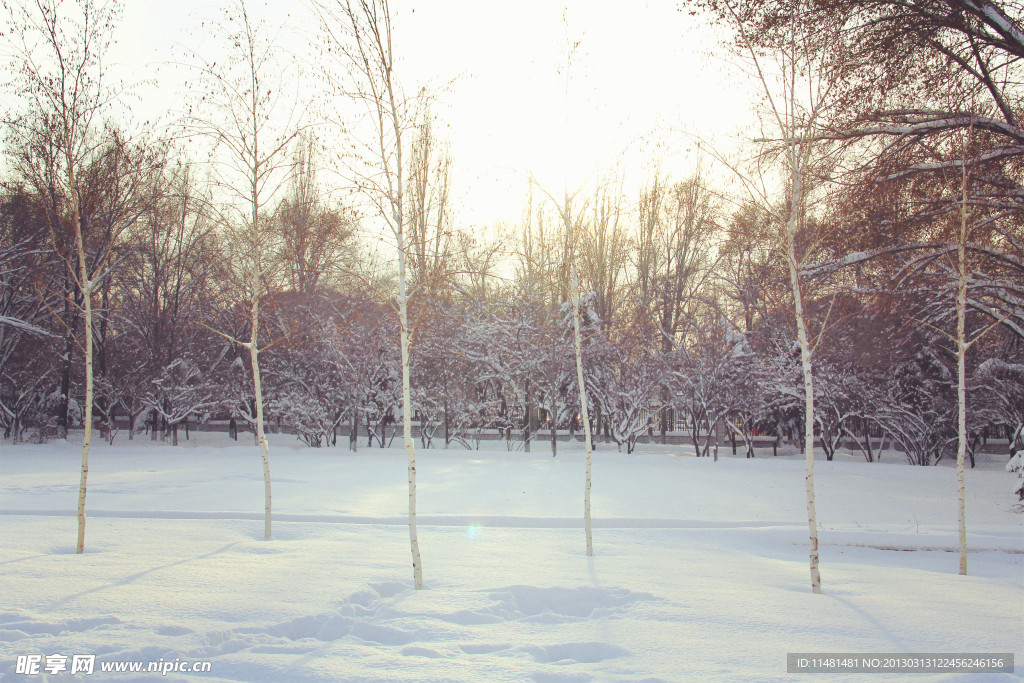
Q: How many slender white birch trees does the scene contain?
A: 6